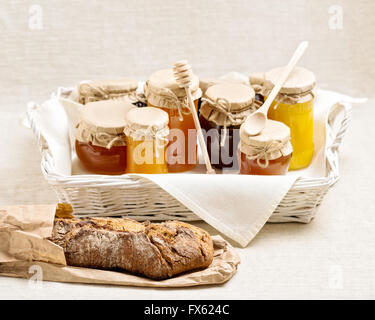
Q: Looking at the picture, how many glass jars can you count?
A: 9